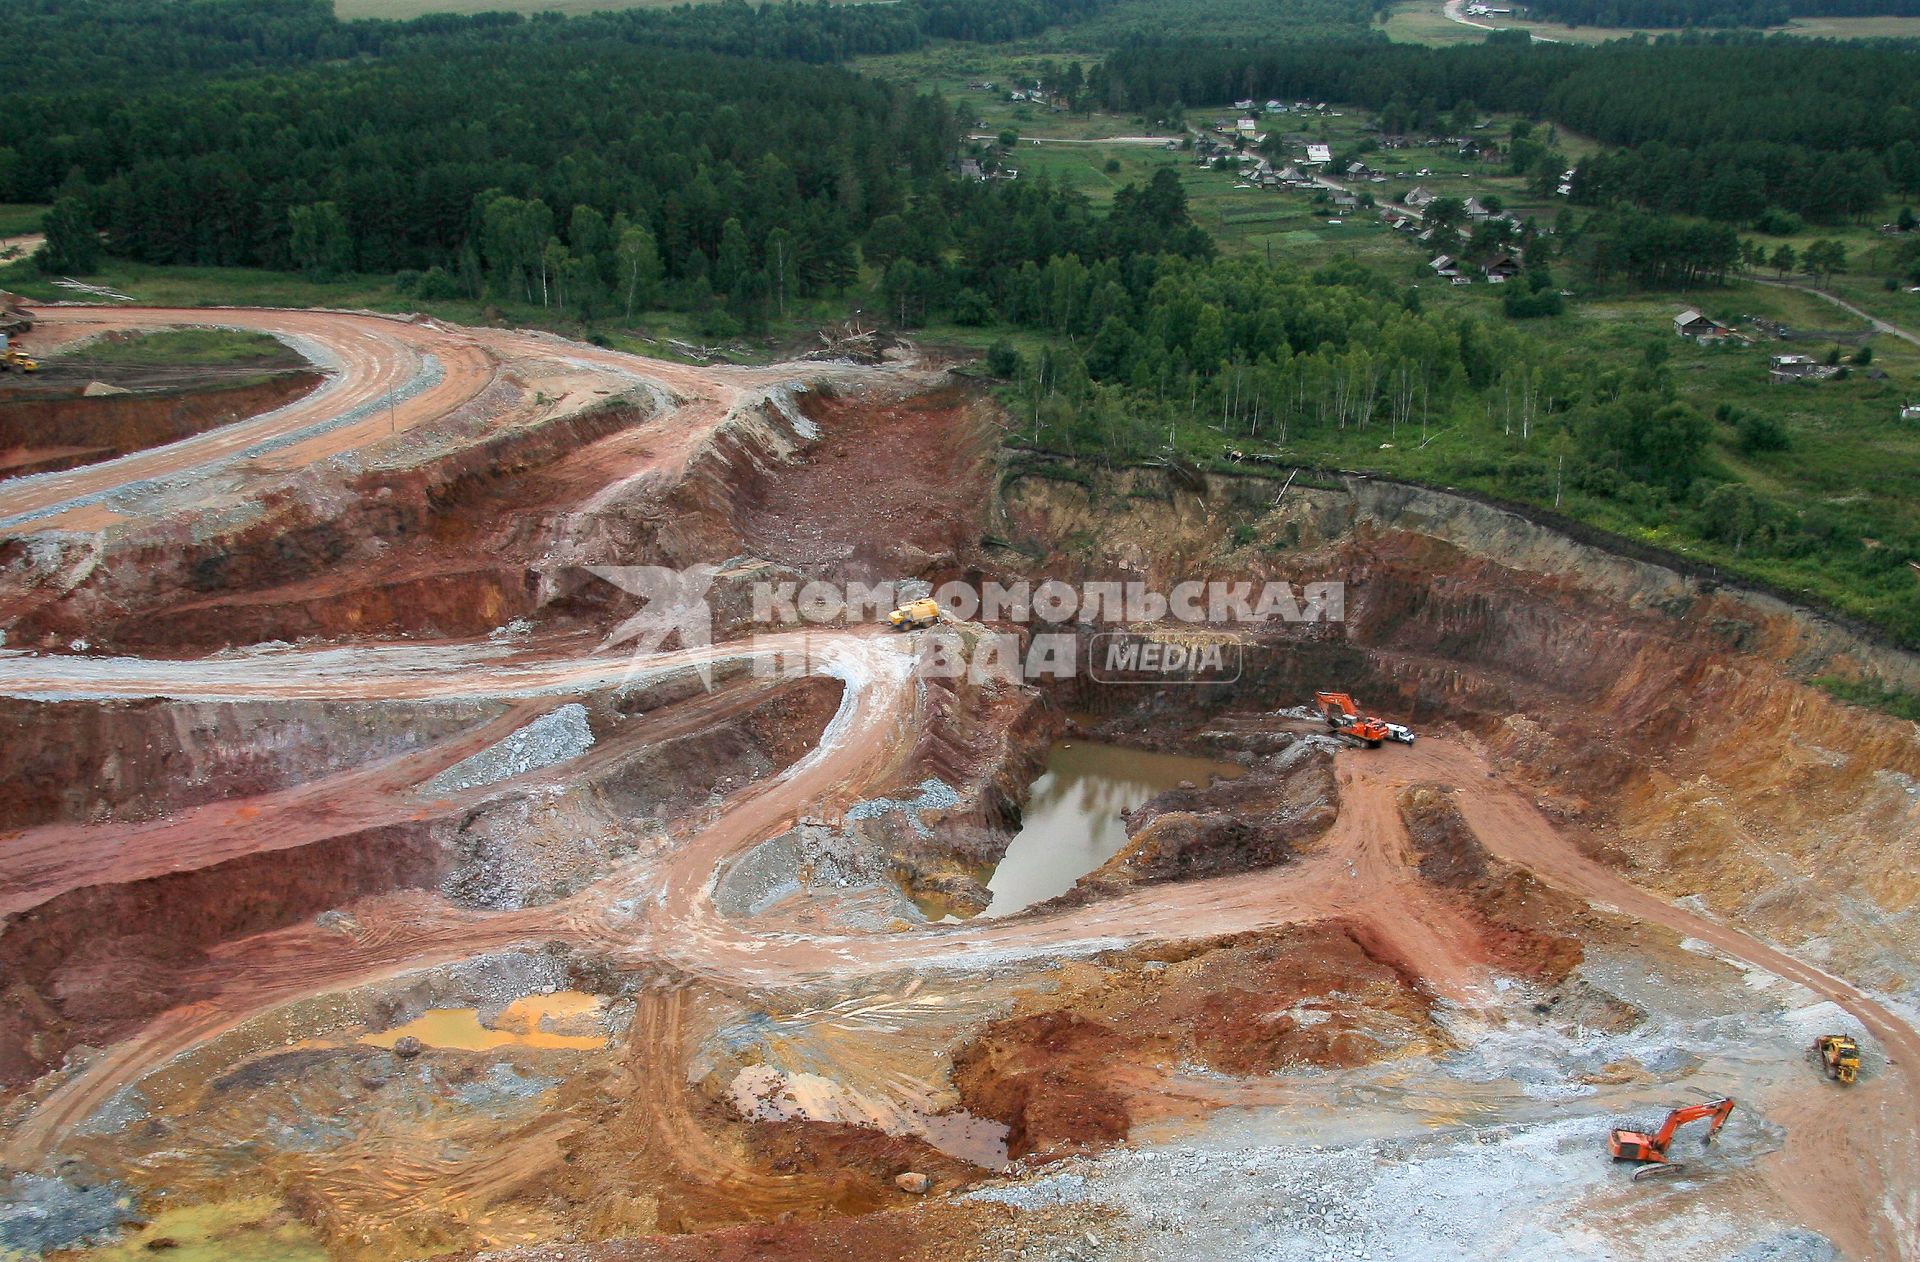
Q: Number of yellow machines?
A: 3